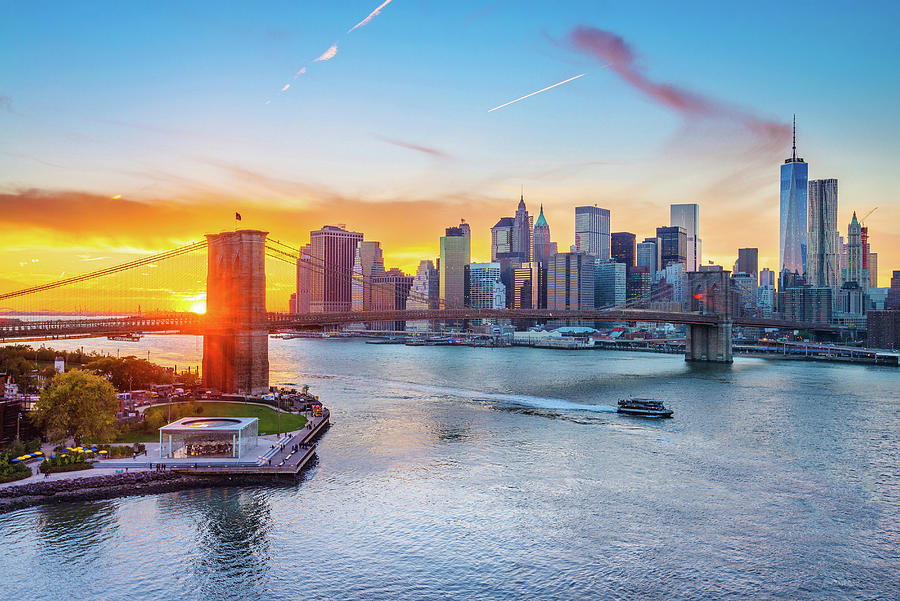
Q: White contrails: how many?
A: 2